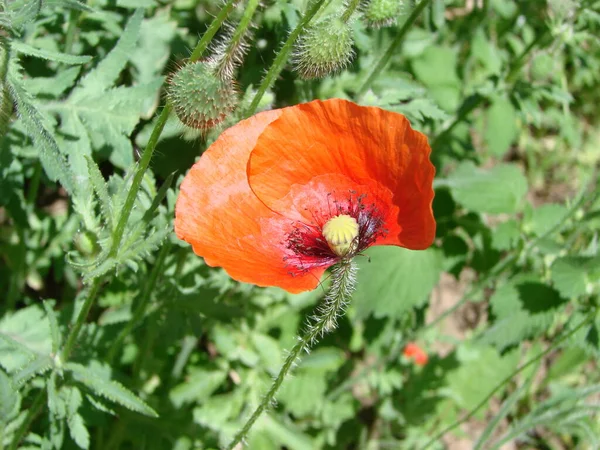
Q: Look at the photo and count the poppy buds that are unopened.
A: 3